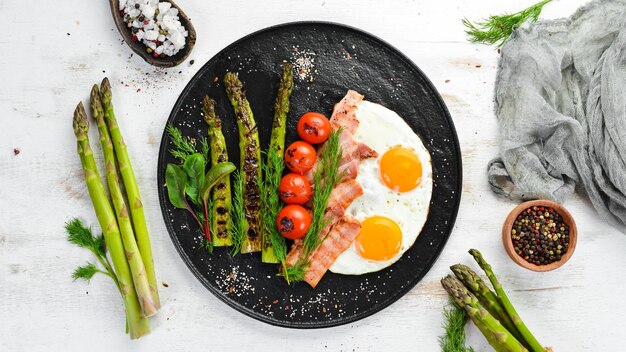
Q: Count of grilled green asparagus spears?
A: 3